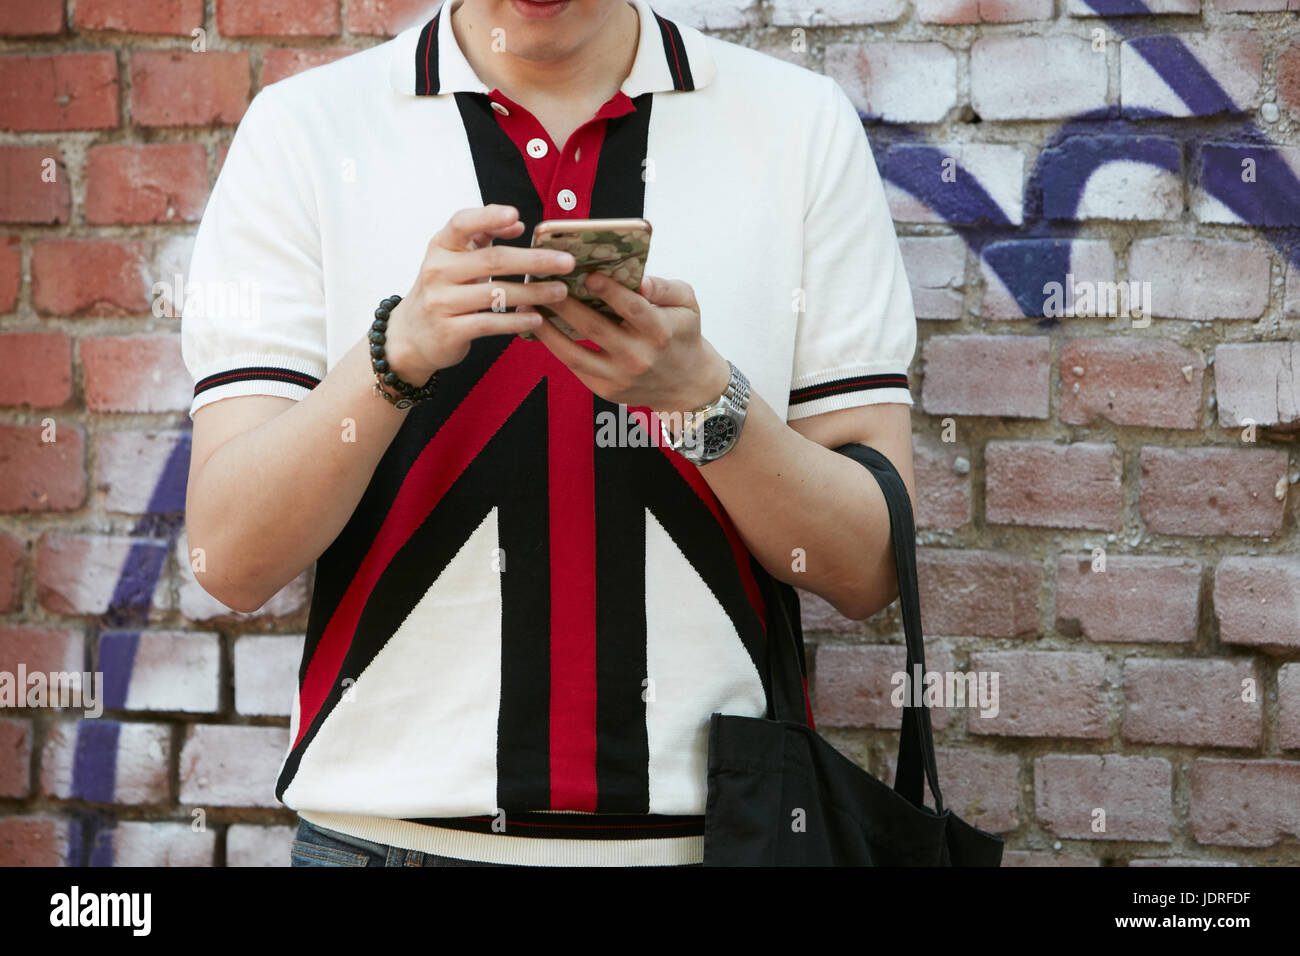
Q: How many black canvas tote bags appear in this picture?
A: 1